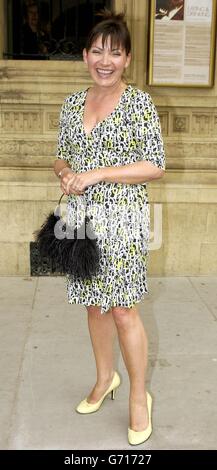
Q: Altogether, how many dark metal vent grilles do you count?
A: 1